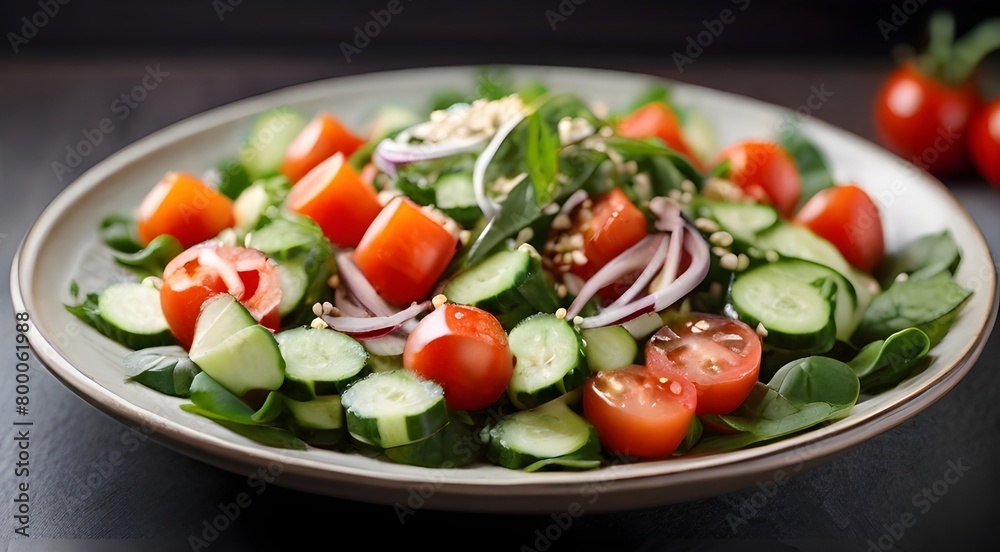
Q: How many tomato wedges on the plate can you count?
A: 12